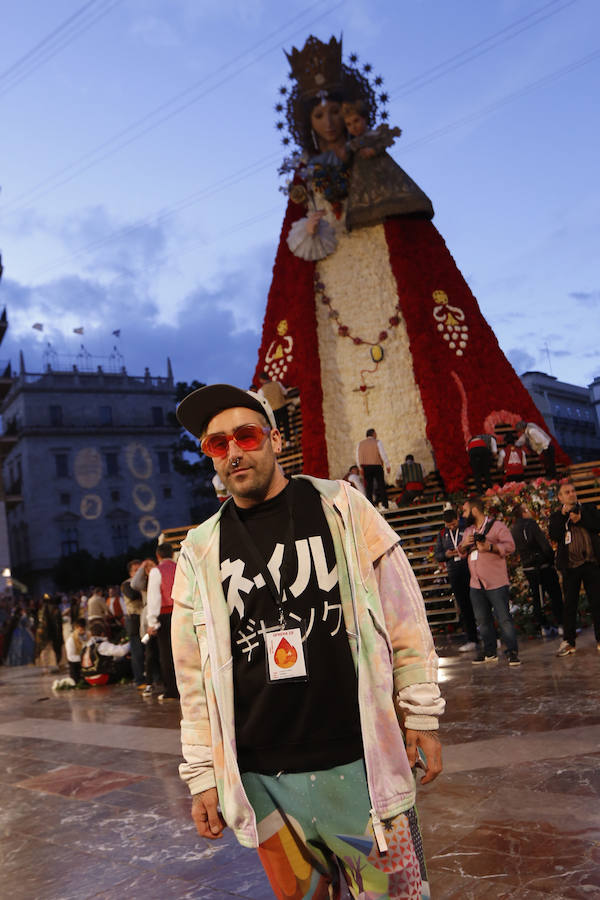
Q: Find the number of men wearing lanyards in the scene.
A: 4